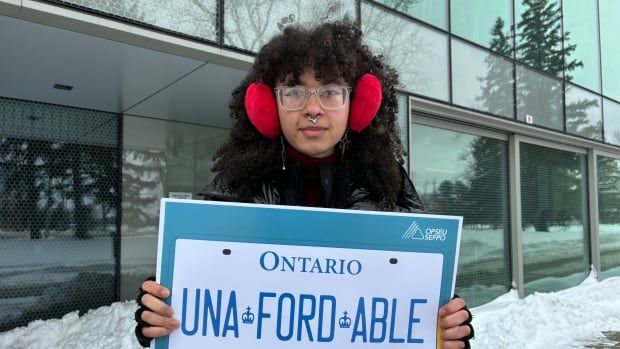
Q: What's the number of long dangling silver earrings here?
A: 2